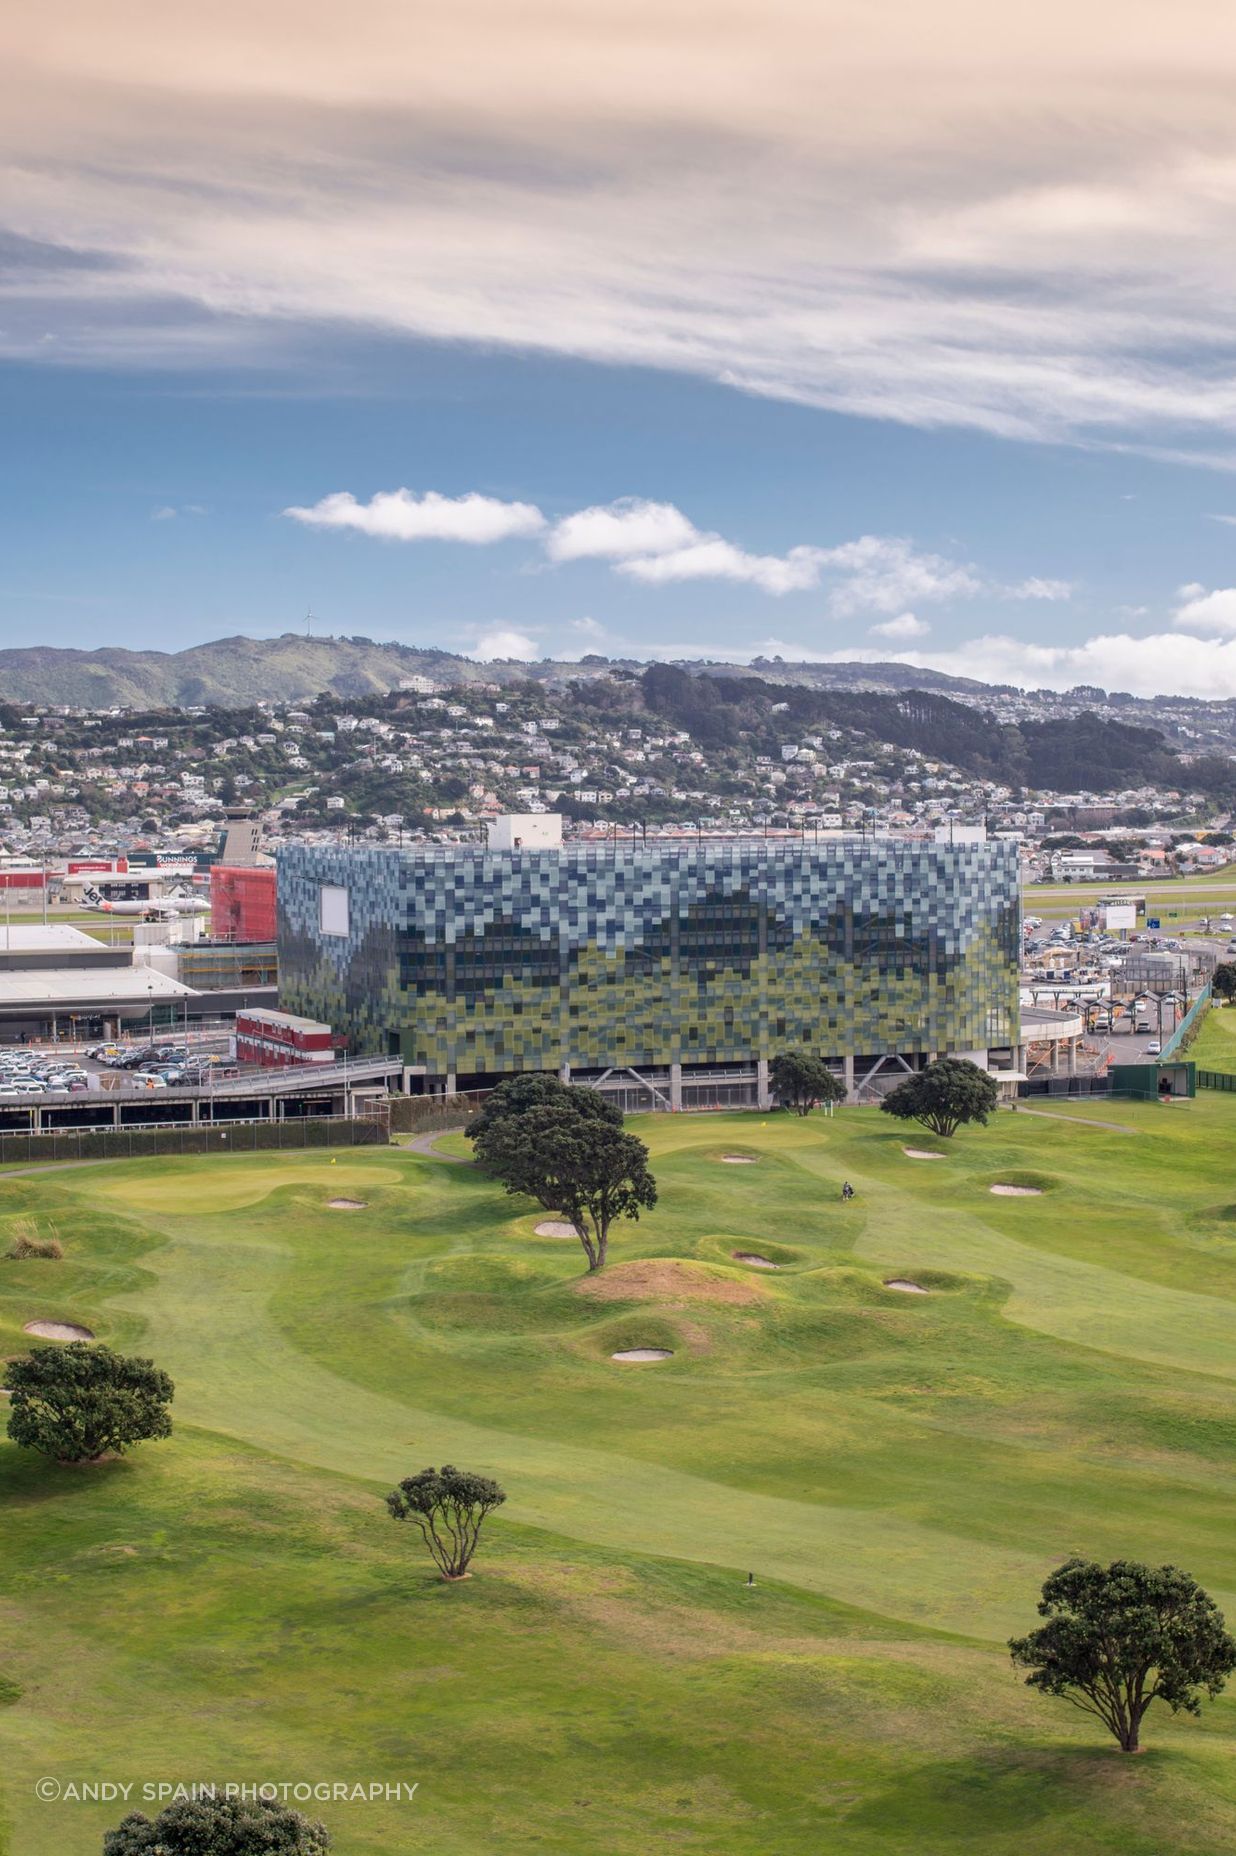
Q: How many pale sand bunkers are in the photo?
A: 9